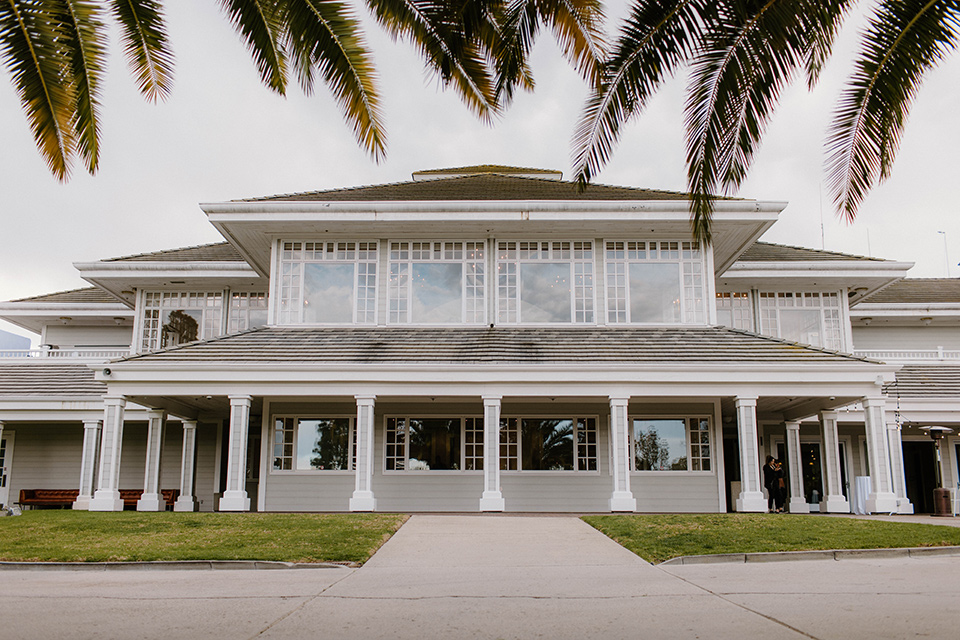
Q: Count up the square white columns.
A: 13